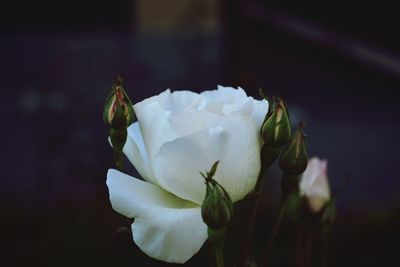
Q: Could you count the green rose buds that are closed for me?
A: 4